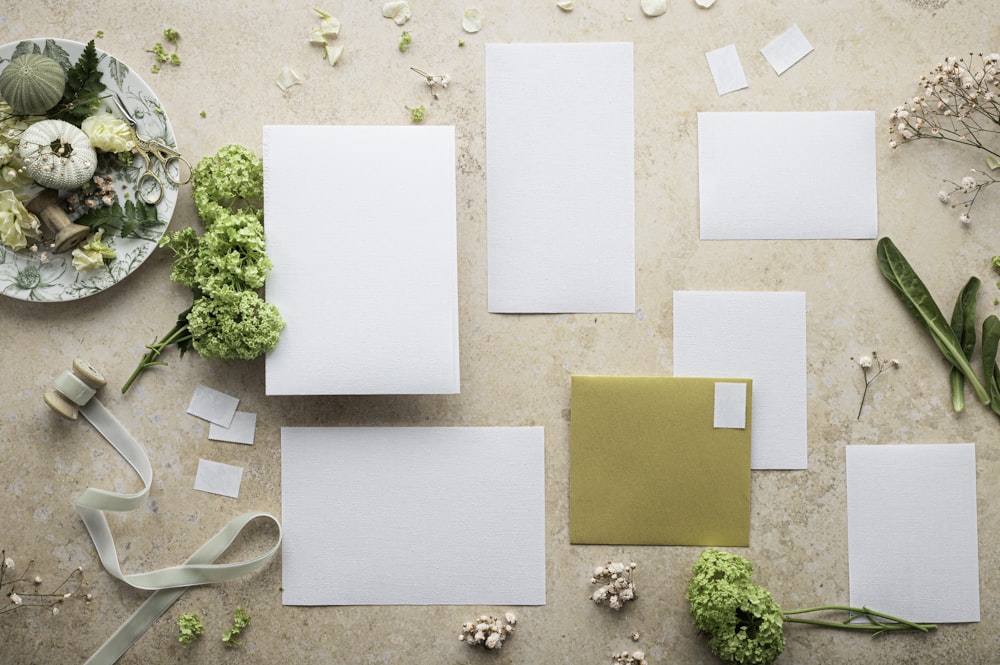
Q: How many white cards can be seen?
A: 6